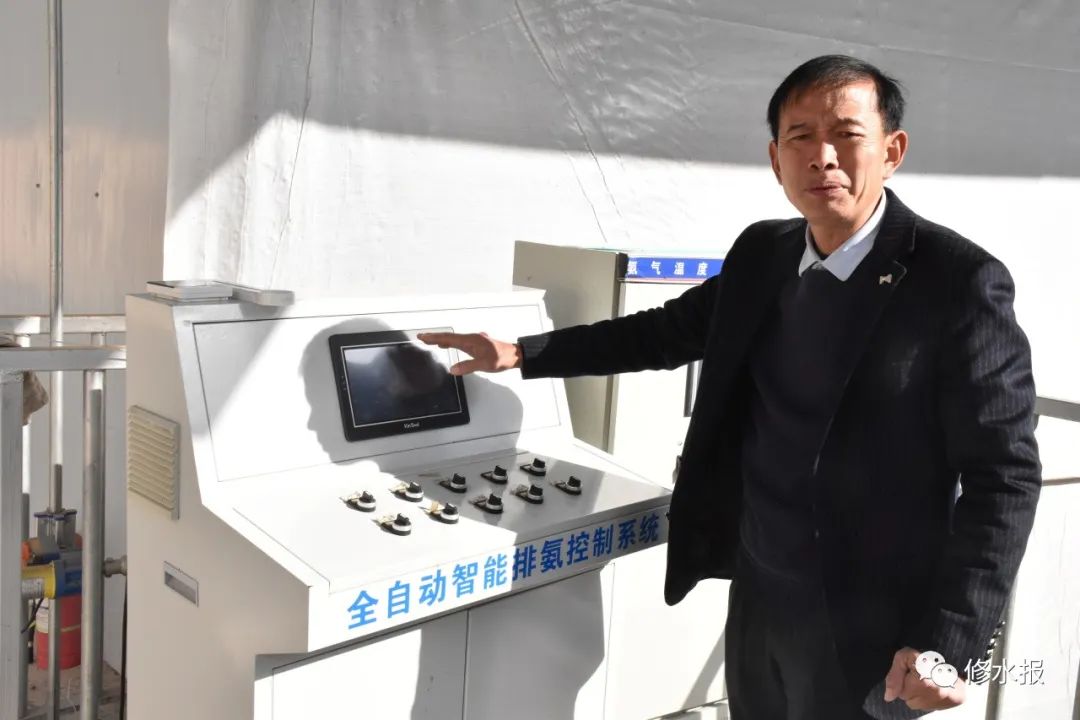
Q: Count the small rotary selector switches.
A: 10